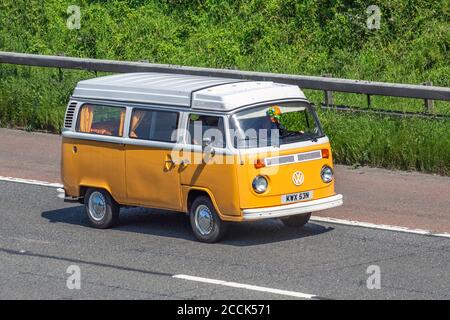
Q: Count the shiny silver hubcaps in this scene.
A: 2